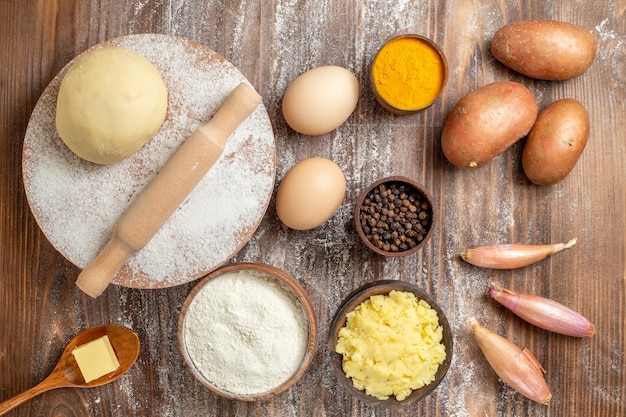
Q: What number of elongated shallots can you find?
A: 3